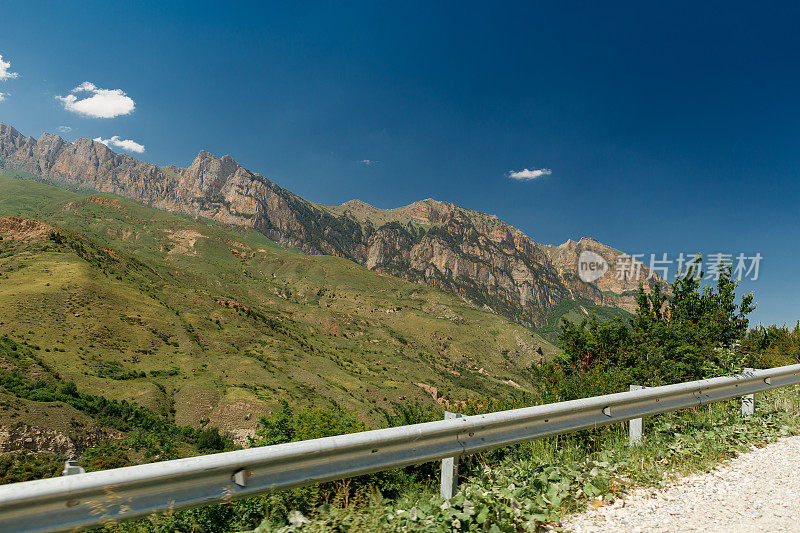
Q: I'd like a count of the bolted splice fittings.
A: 2